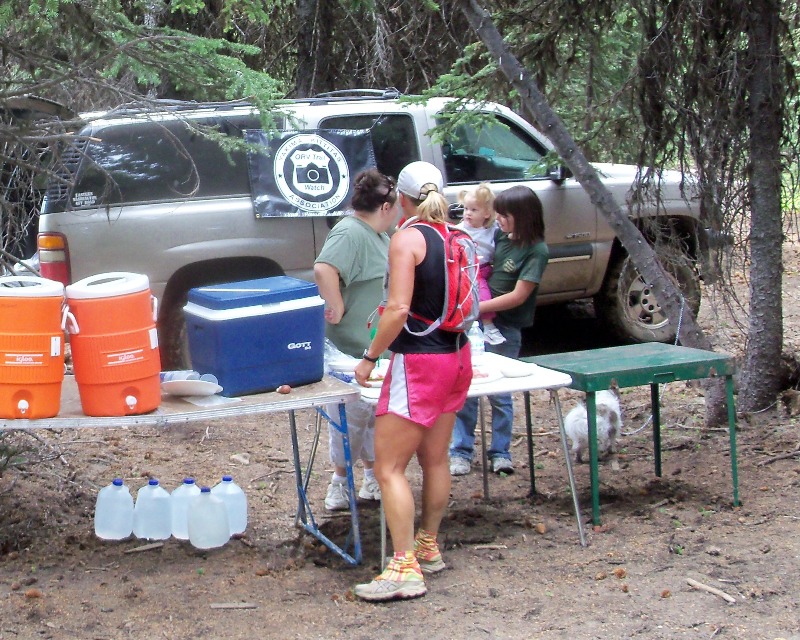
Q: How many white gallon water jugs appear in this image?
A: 5